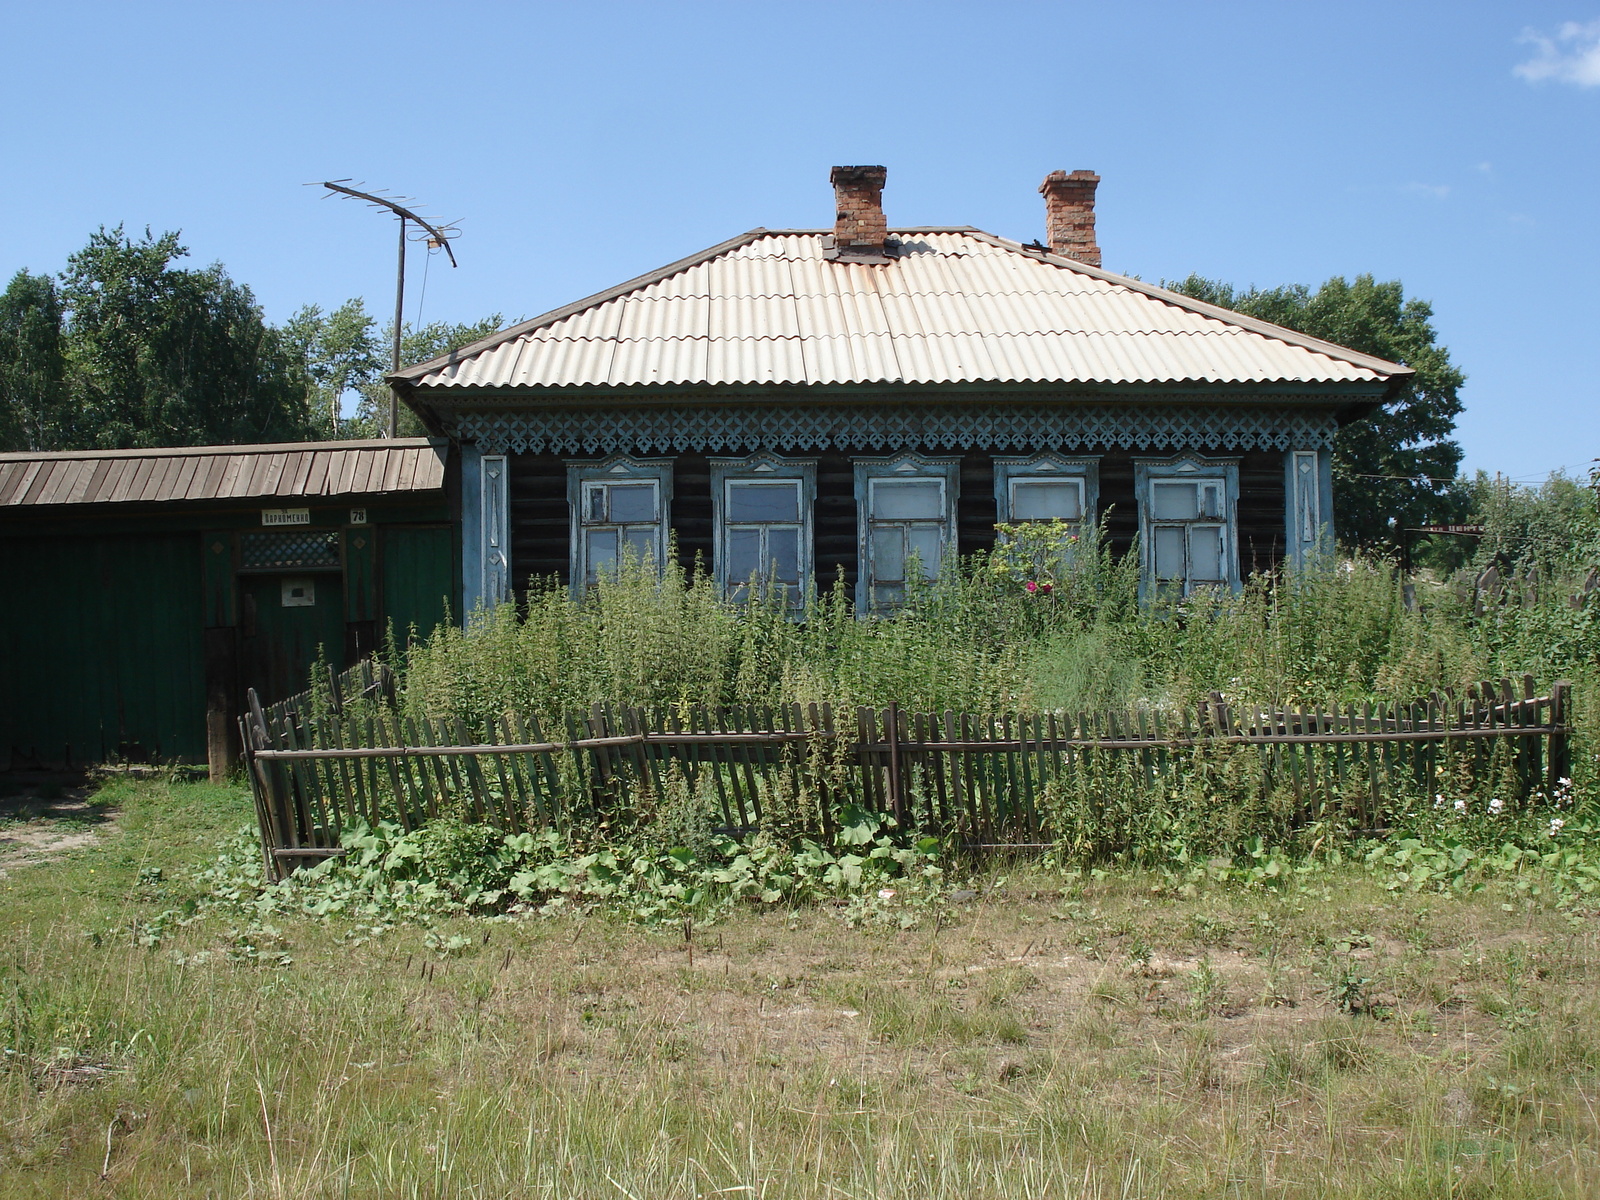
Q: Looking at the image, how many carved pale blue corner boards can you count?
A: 2